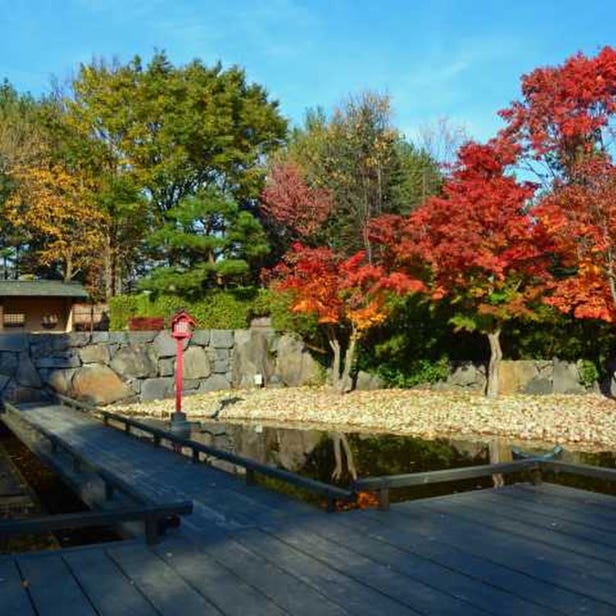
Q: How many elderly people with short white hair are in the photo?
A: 0